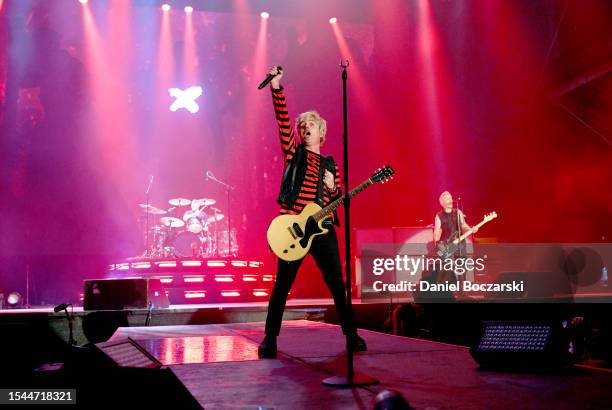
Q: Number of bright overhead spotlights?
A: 5